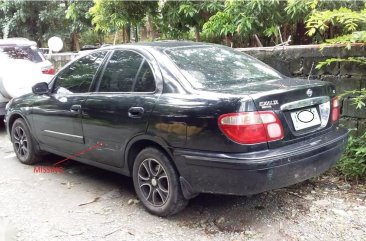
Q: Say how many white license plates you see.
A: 1